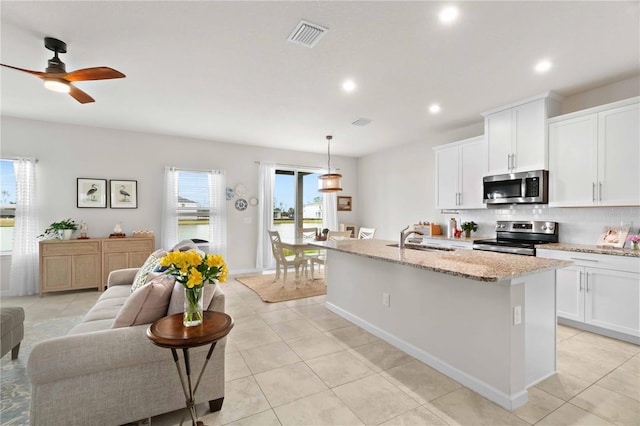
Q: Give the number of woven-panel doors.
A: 4